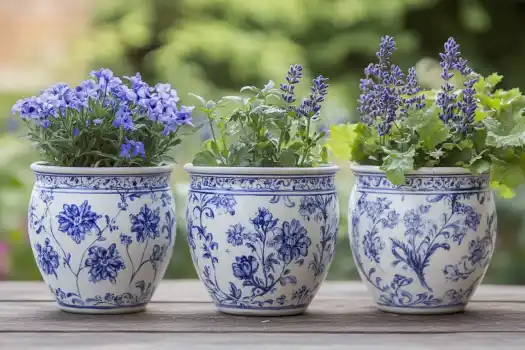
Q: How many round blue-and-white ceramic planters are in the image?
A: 3